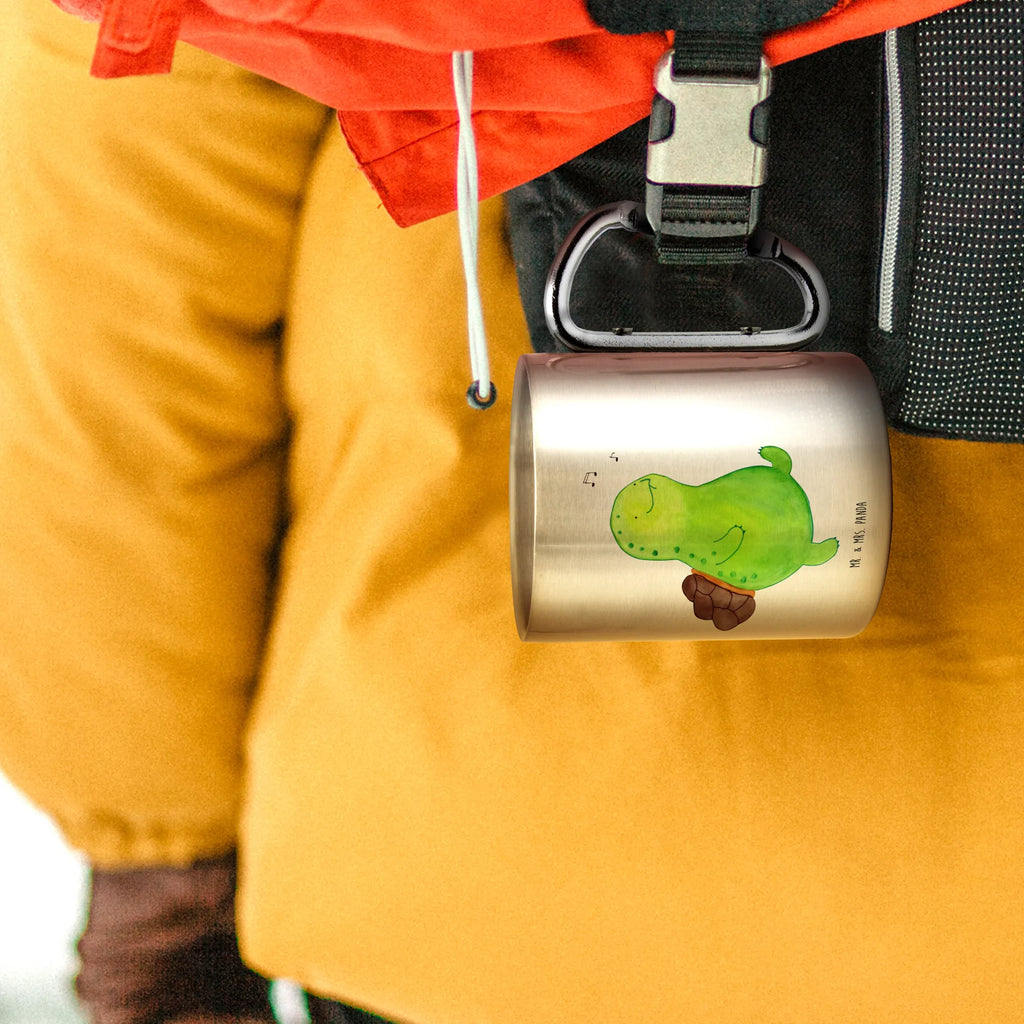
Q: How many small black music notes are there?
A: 2